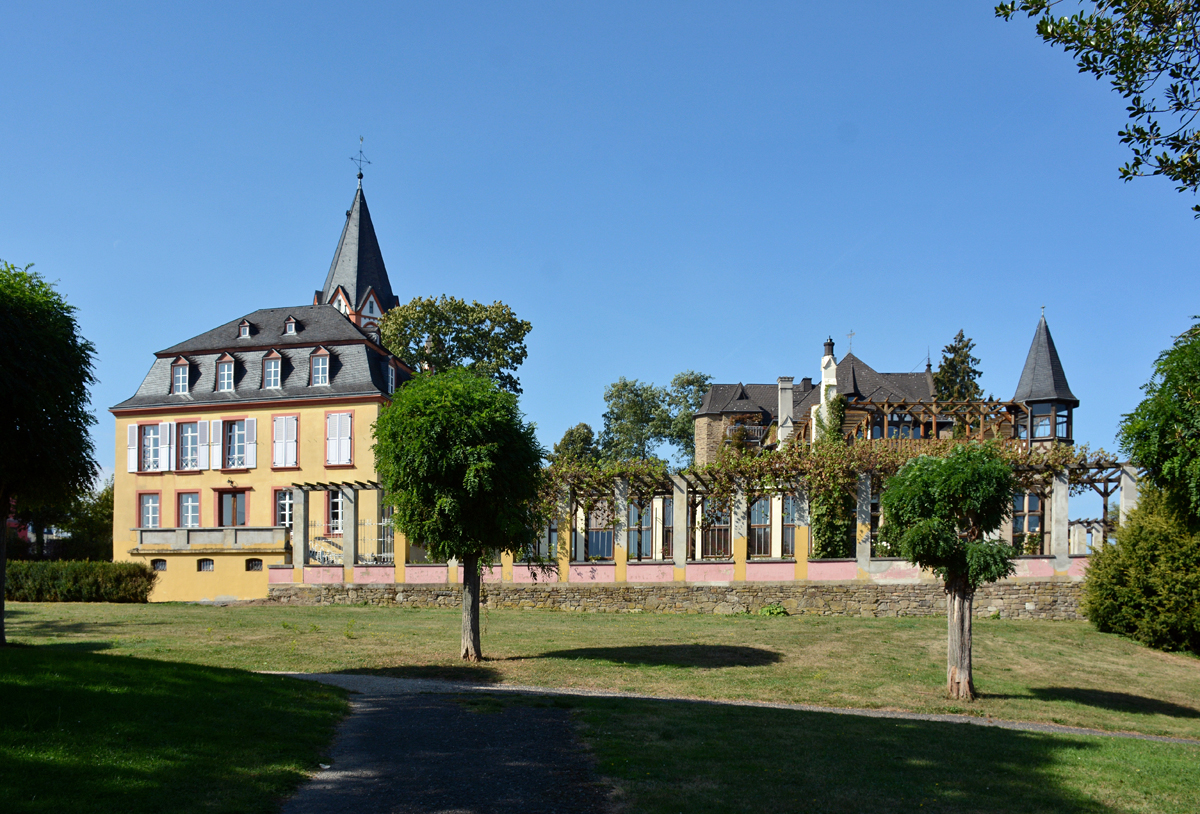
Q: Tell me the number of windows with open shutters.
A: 3